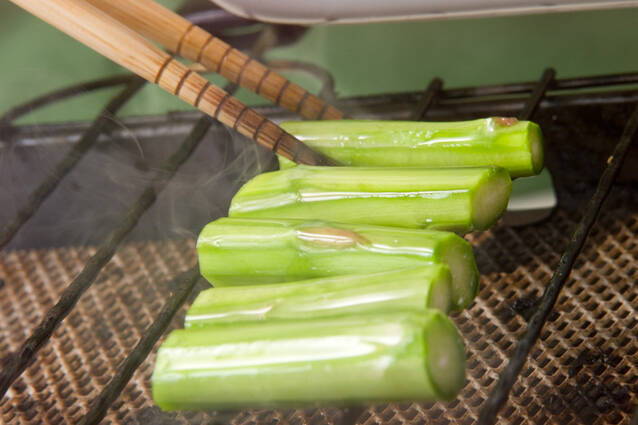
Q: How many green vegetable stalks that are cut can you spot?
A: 5